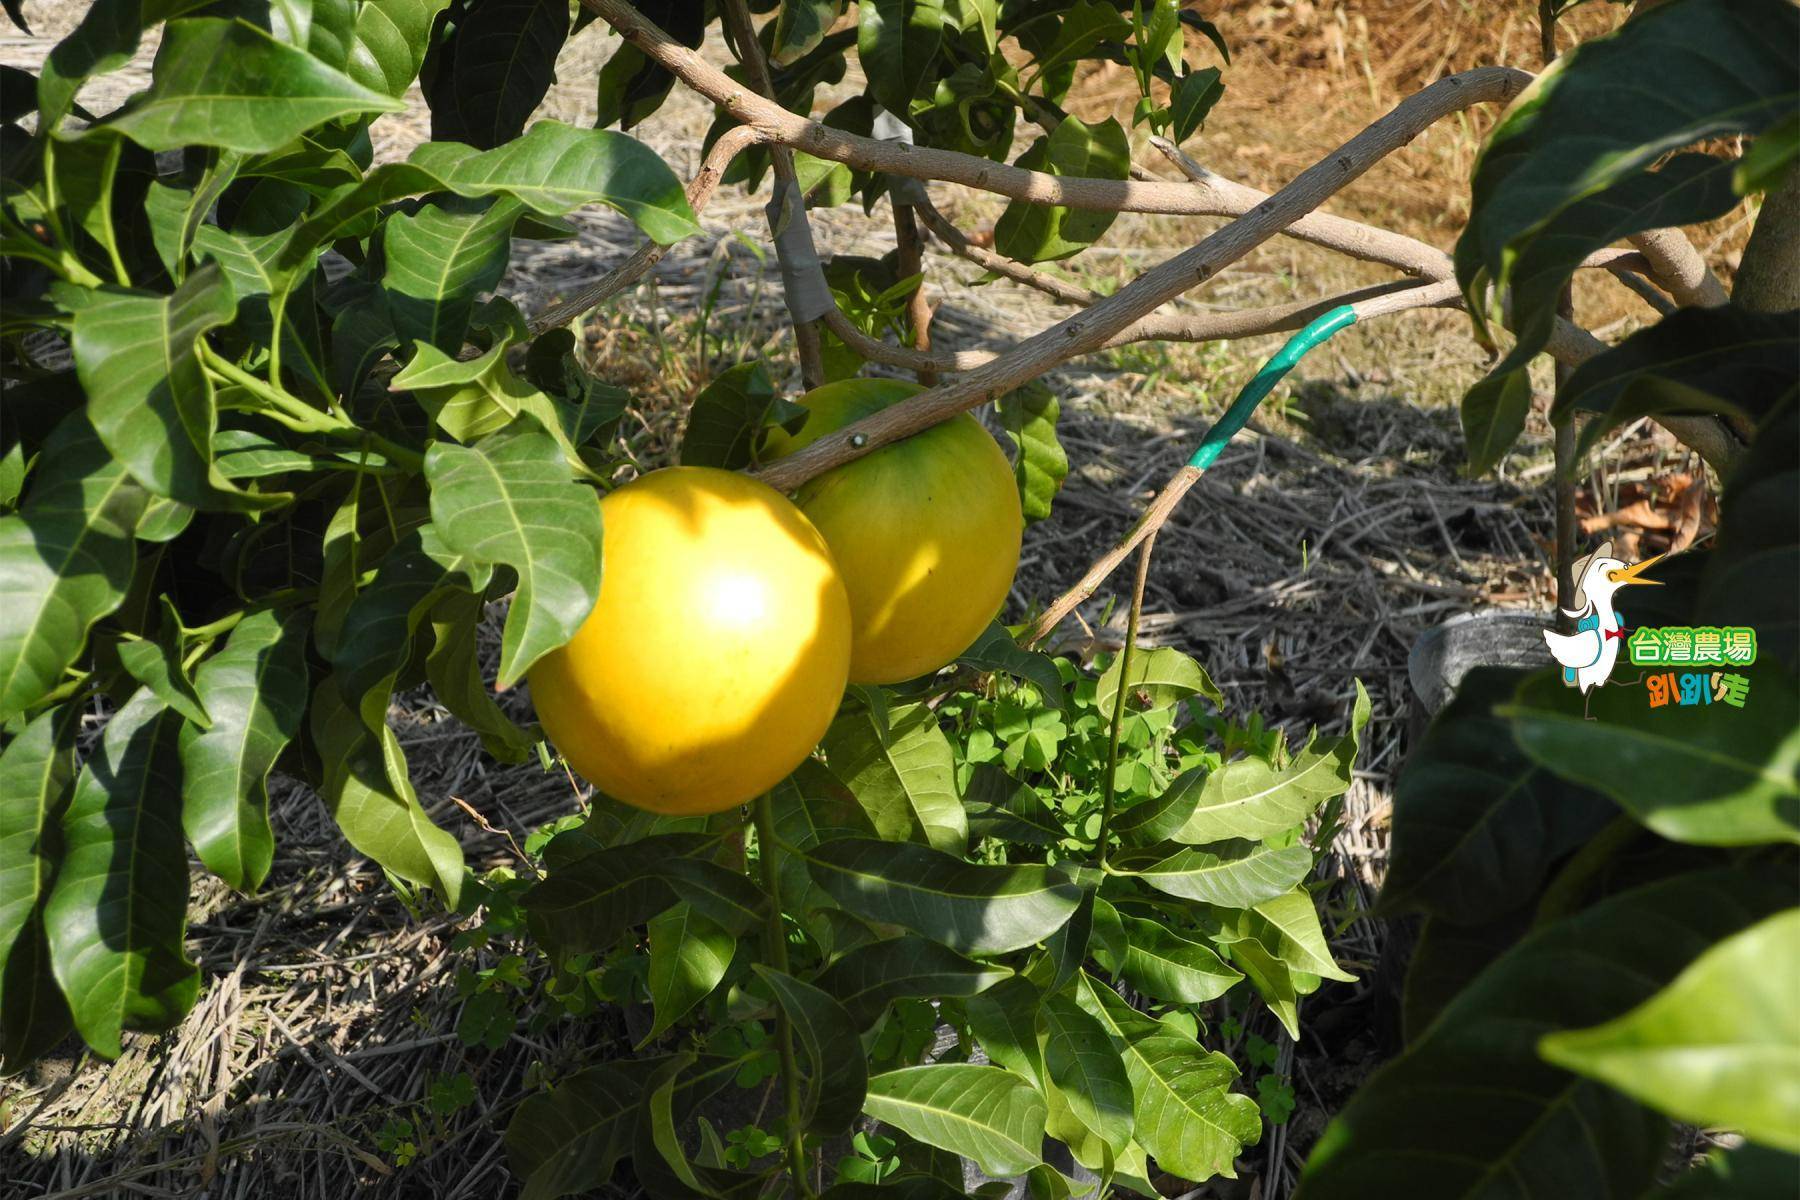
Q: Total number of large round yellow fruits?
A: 2